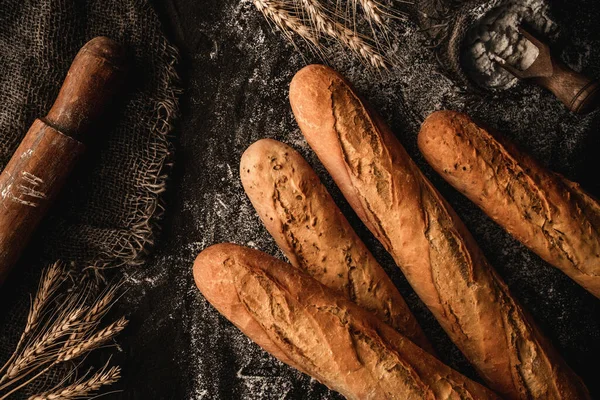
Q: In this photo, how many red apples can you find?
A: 0